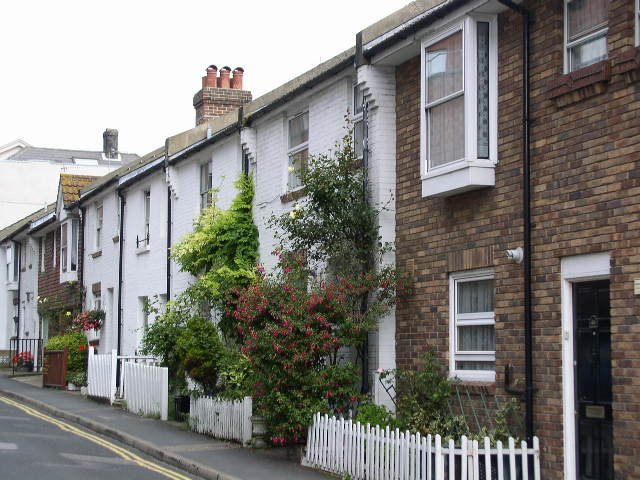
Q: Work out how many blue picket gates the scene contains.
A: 0